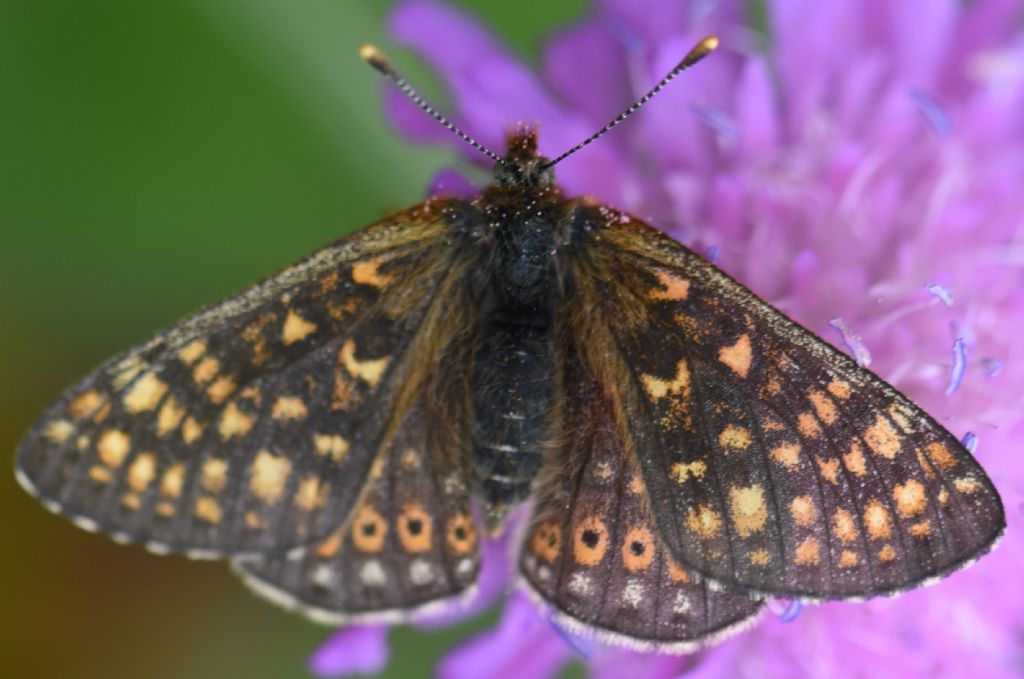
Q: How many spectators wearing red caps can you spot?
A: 0